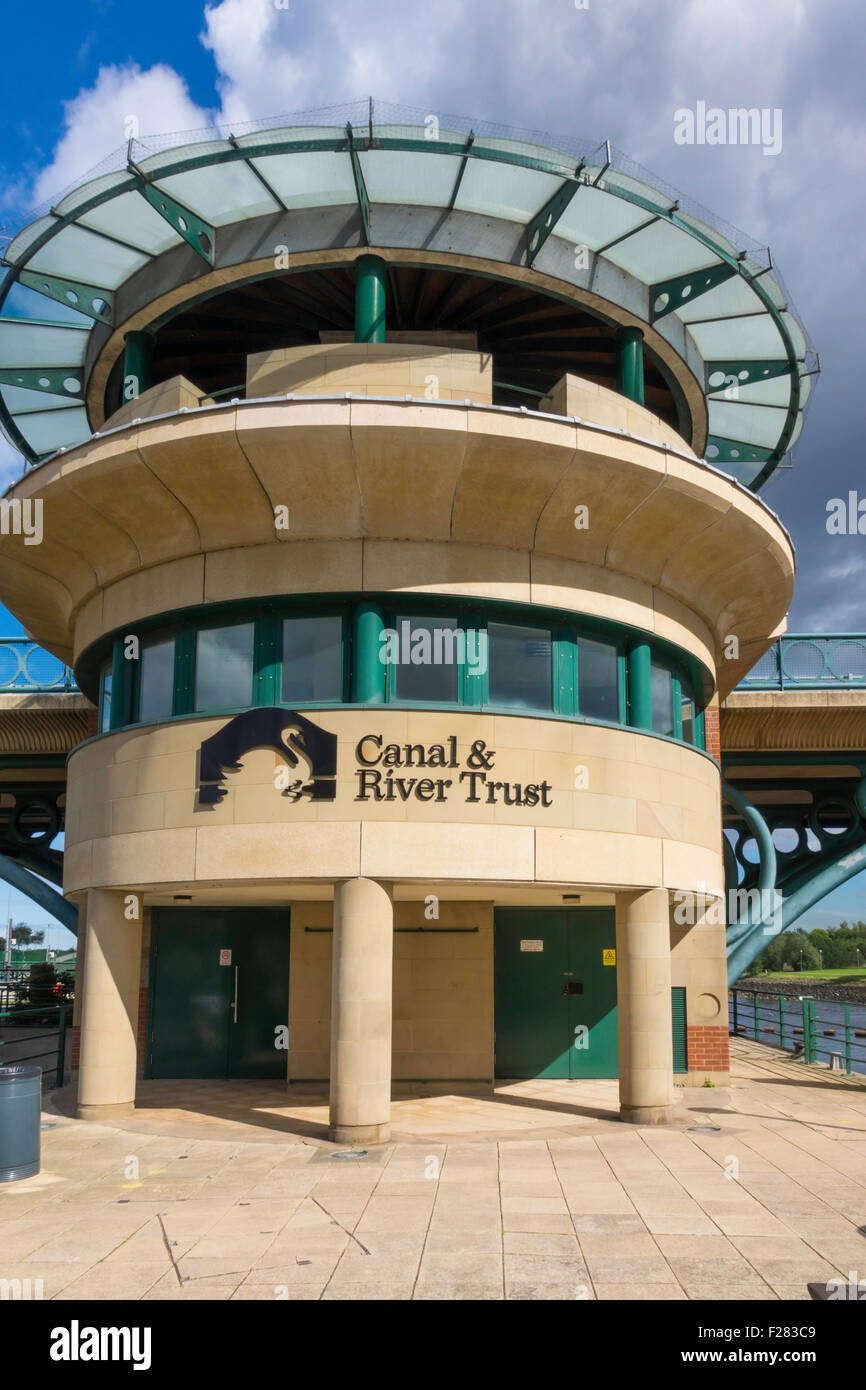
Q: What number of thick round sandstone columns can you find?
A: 3